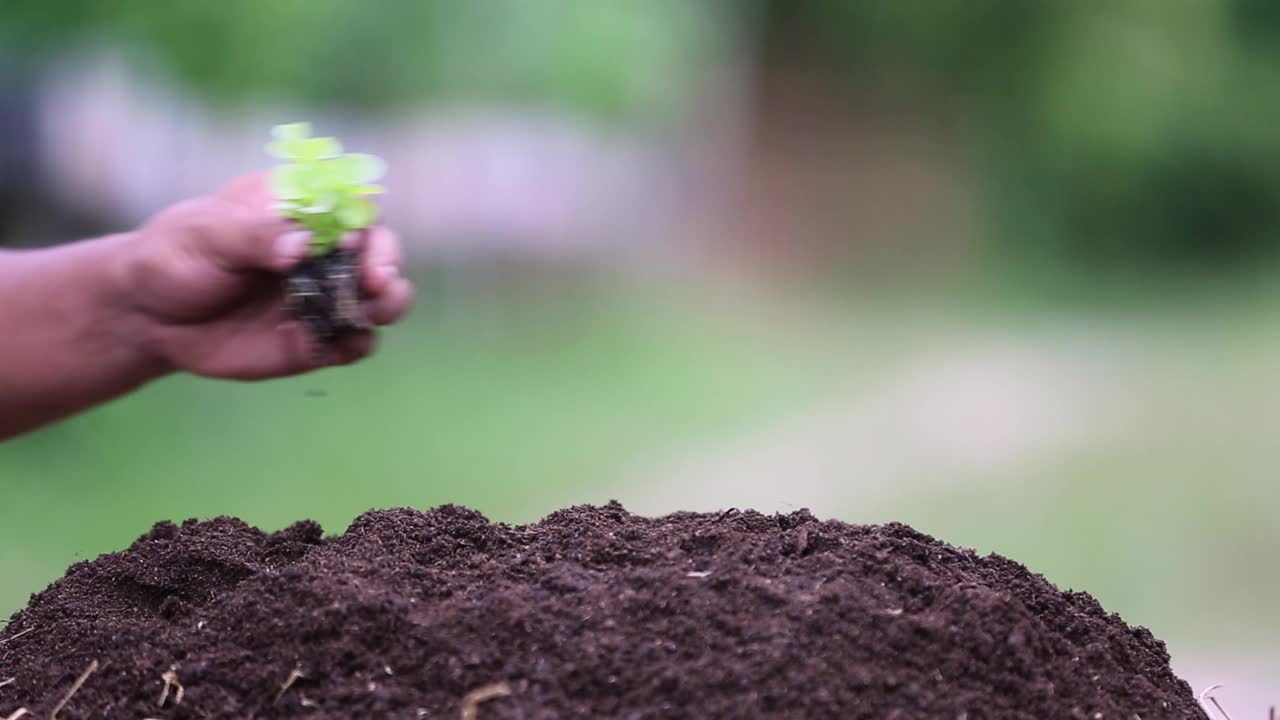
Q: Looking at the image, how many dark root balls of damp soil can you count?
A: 1